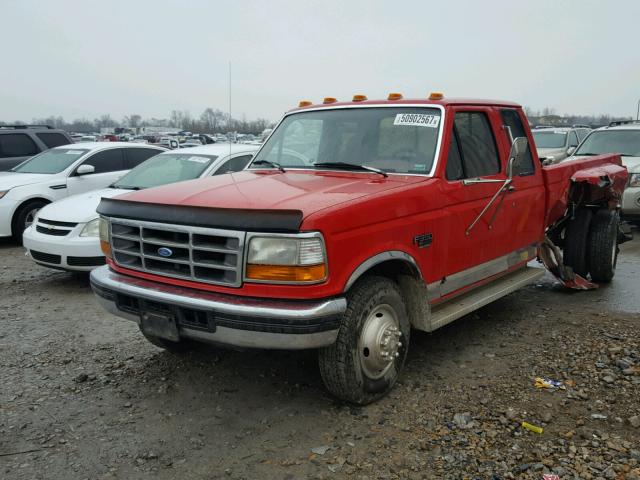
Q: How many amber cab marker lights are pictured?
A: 5